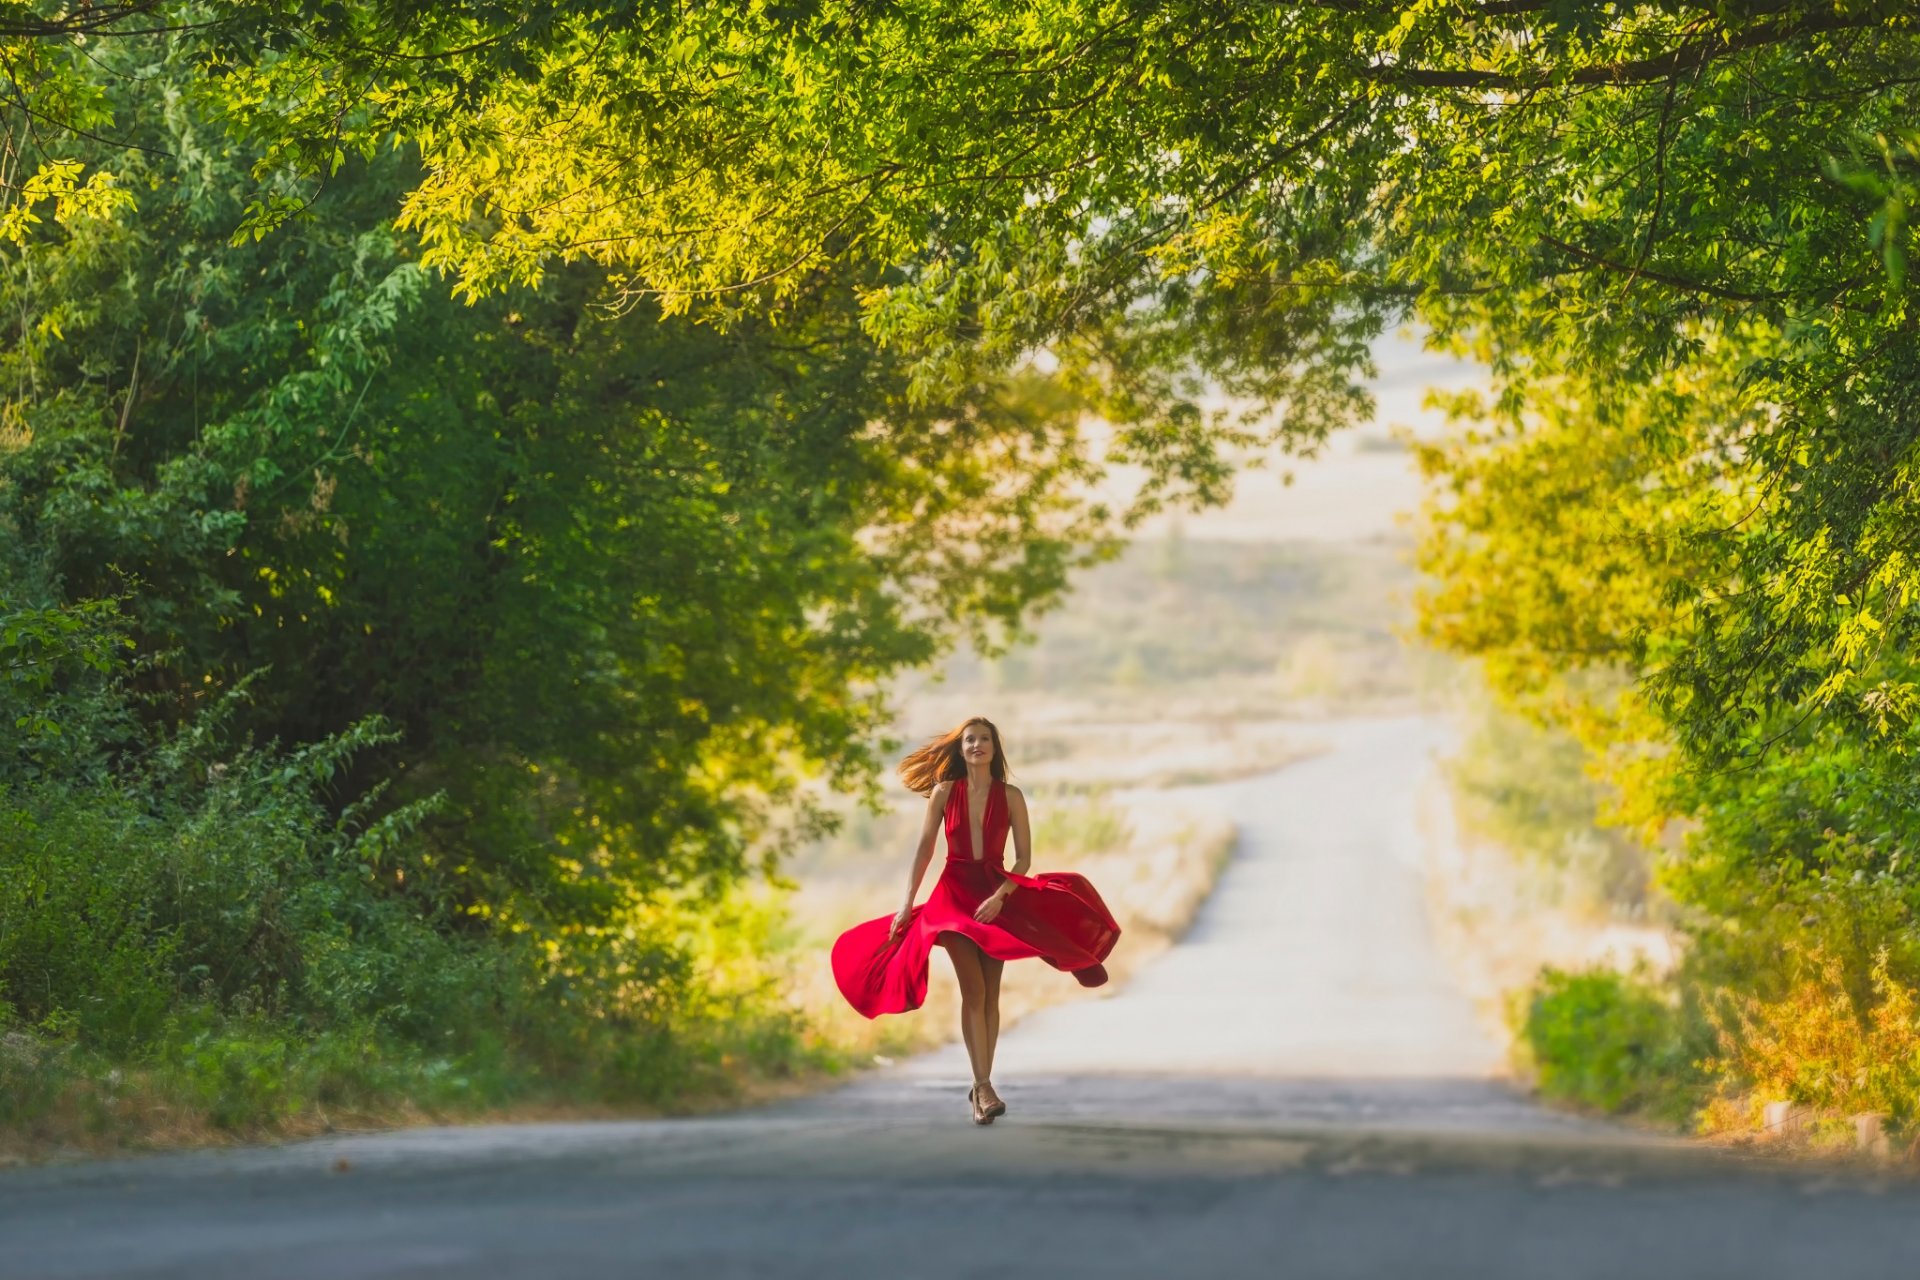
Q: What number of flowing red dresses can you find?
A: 1